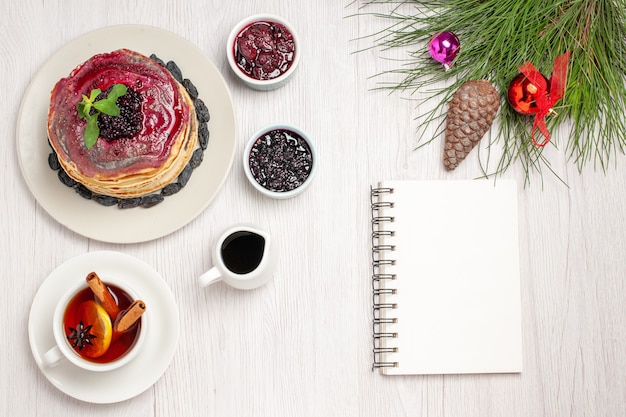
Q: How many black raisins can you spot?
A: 15